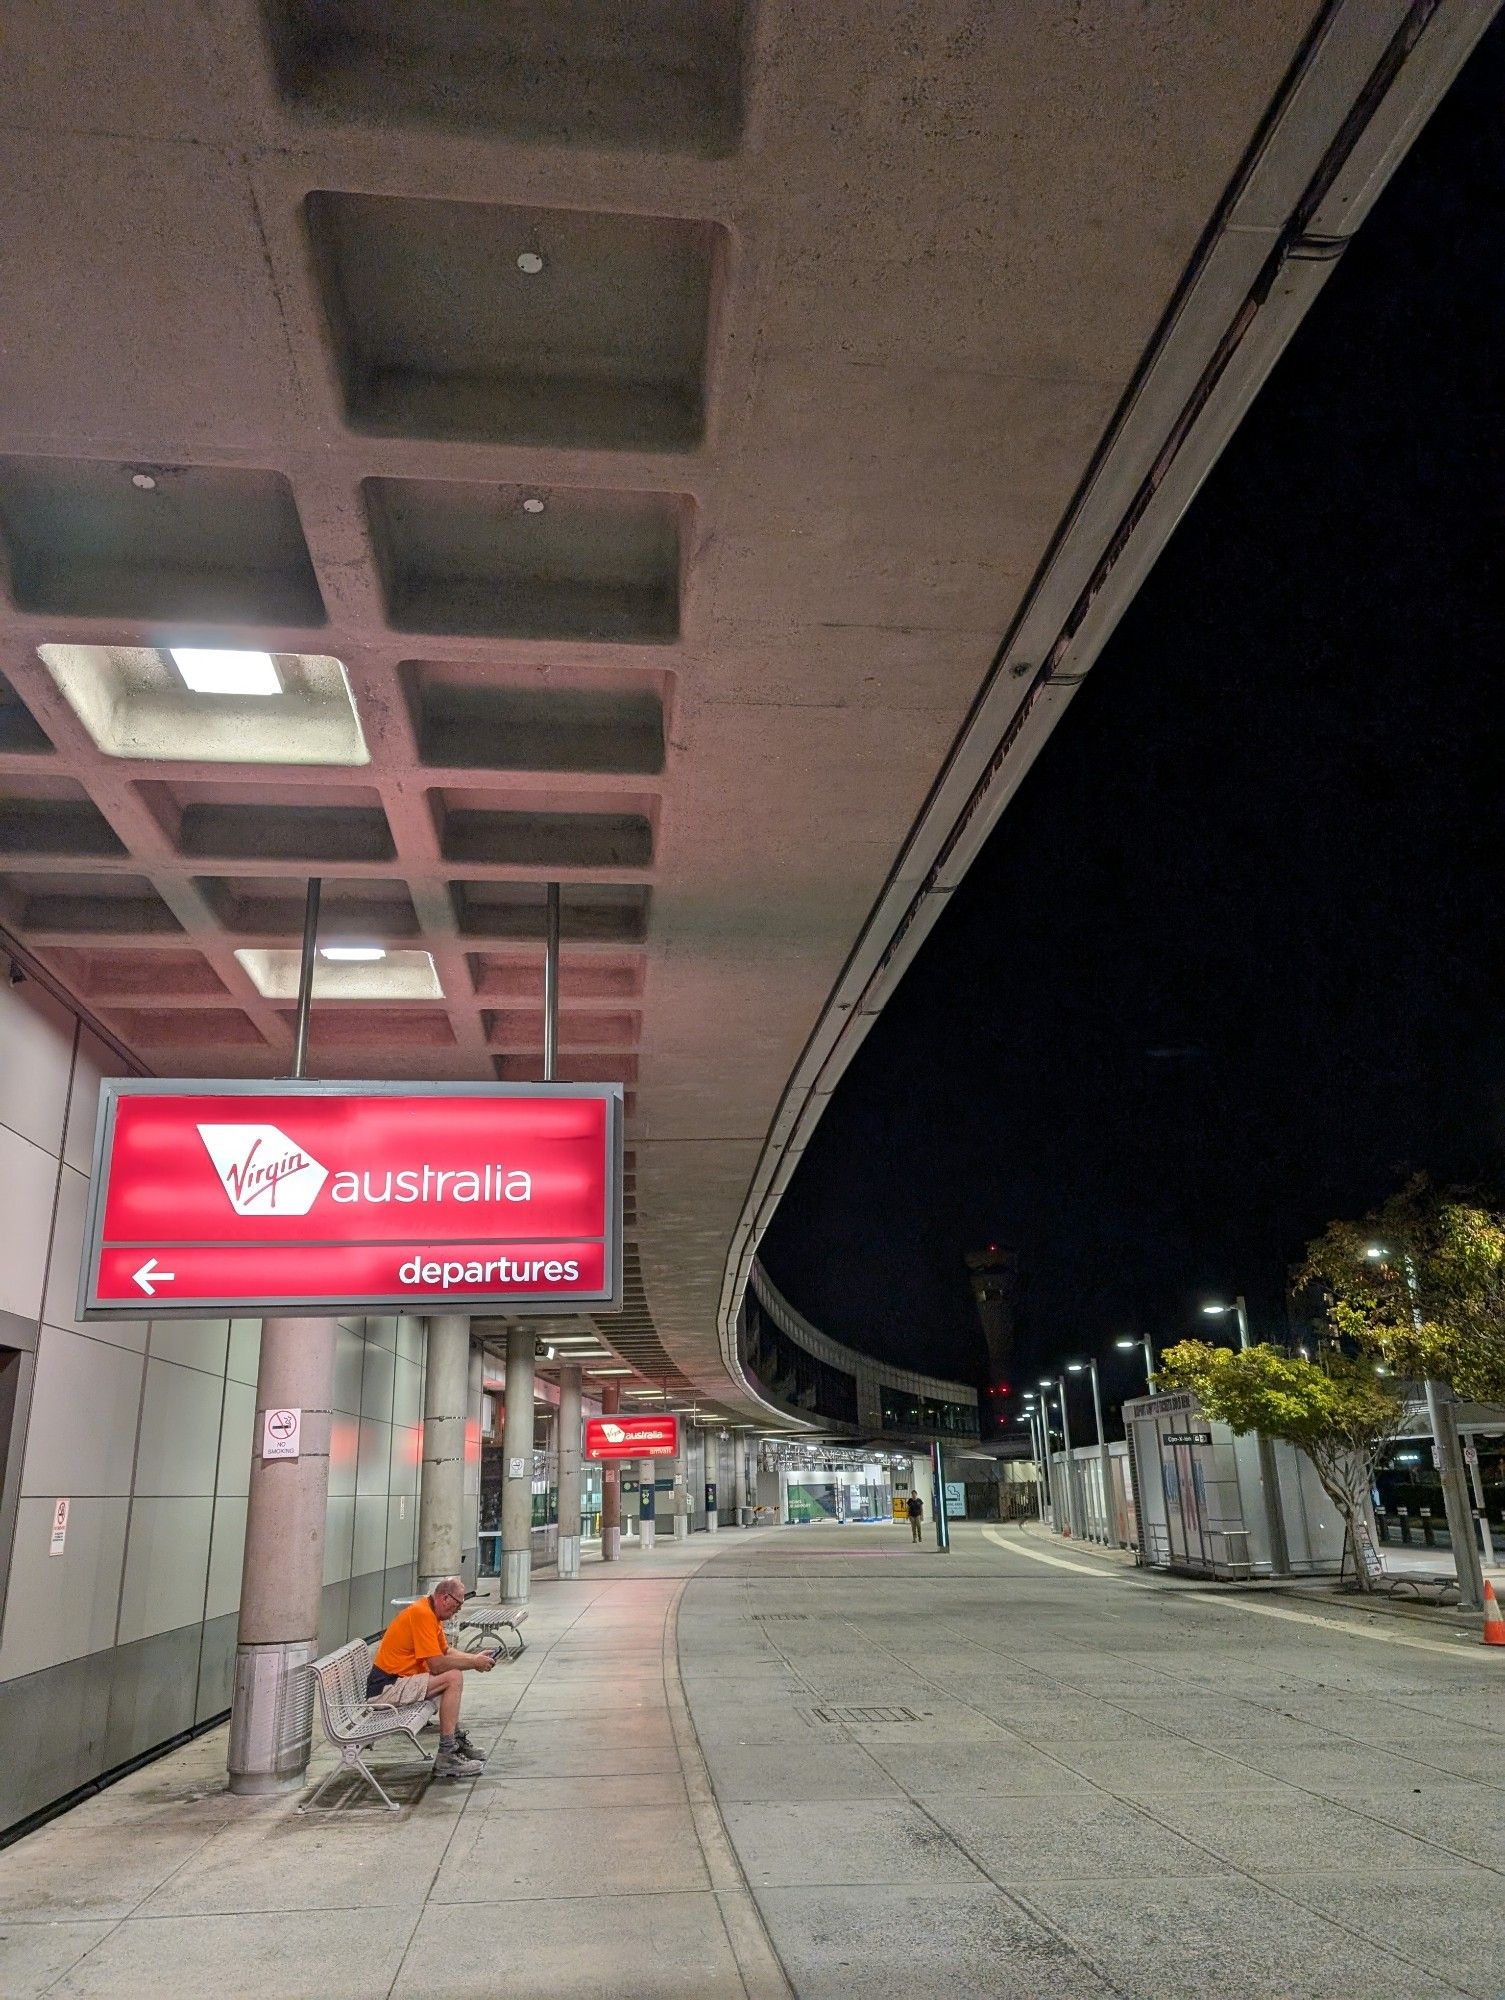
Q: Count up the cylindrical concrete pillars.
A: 9